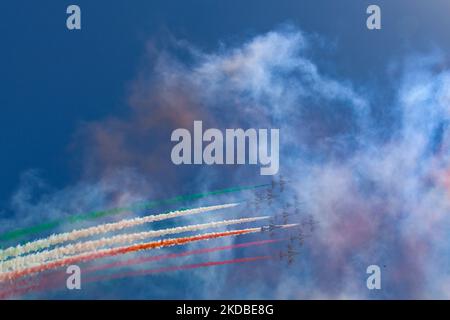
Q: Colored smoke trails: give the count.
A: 6